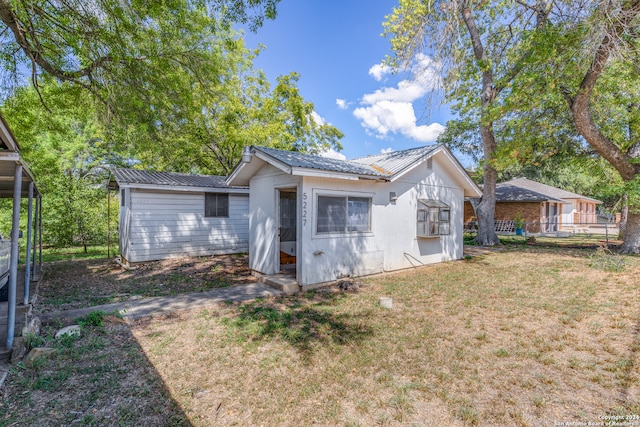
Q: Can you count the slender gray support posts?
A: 4